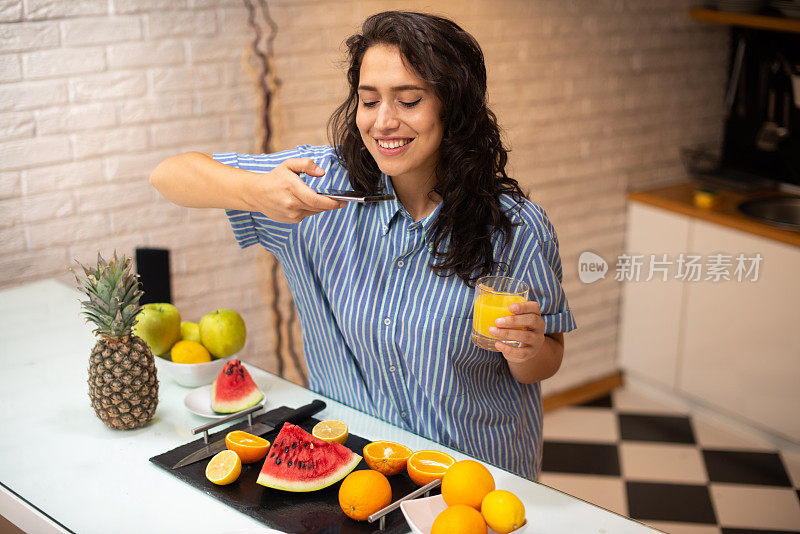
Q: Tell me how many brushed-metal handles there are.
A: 2